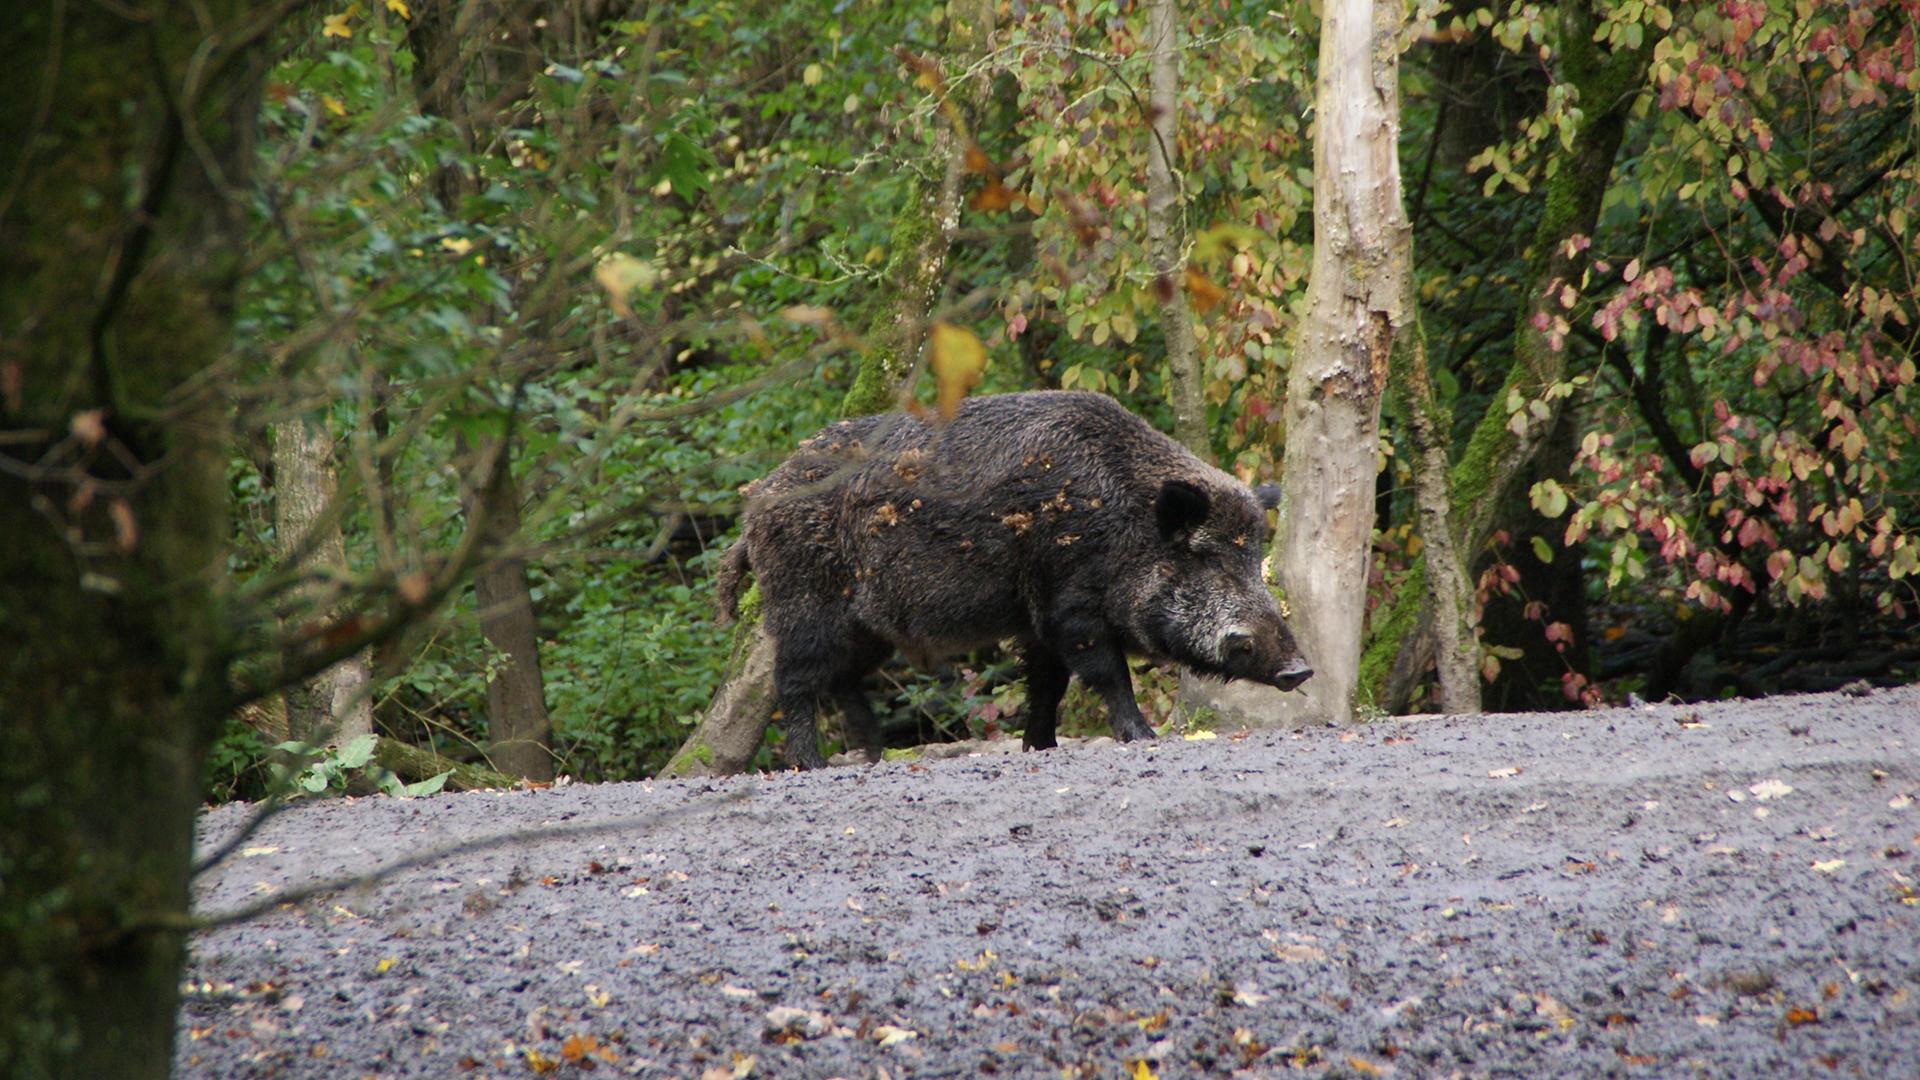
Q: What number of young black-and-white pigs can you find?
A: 0